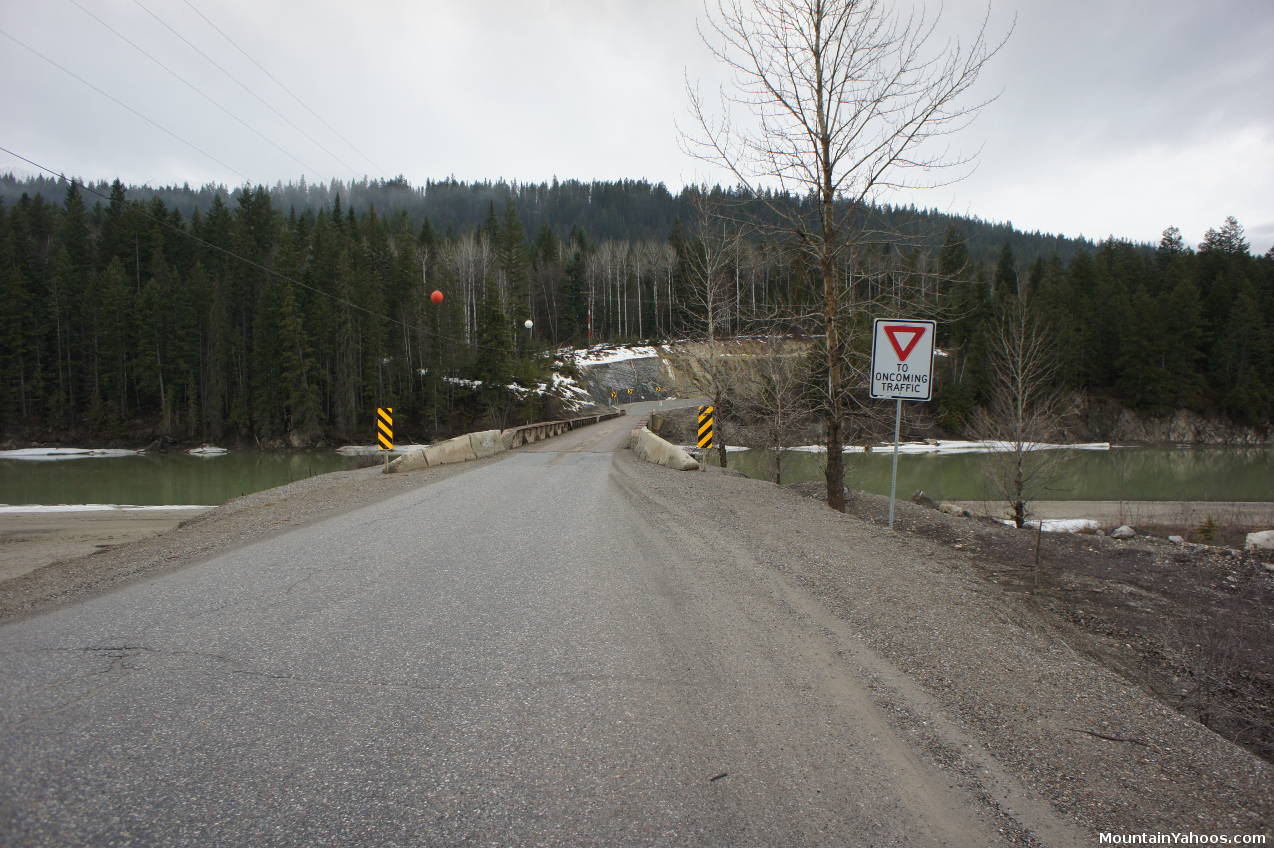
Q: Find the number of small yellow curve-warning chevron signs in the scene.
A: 3